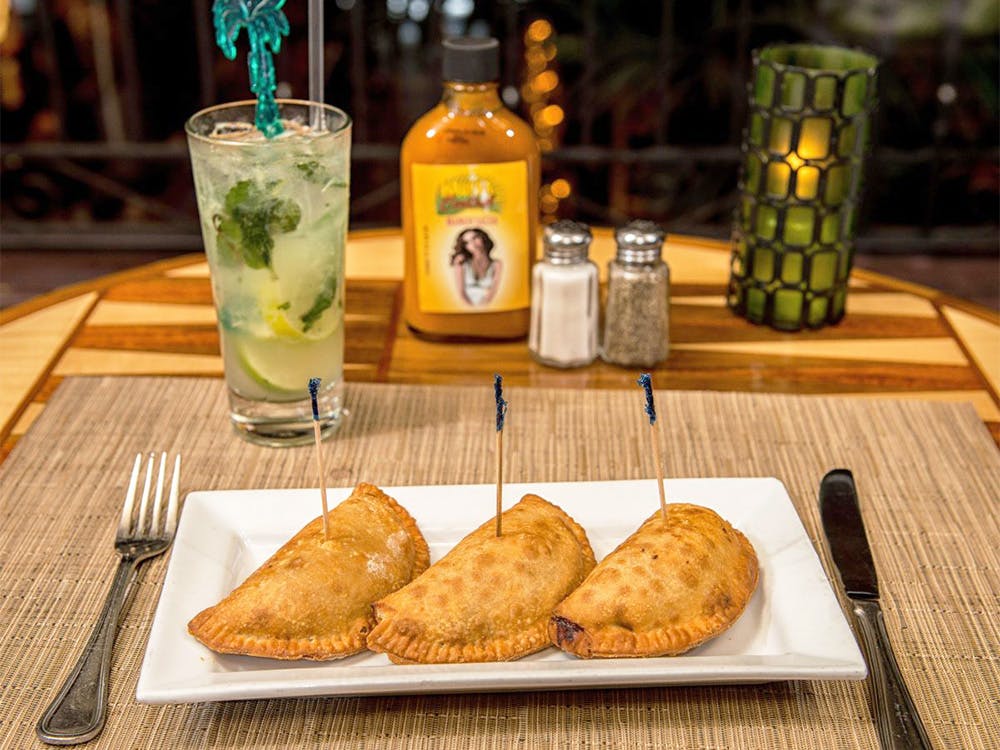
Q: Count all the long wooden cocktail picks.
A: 3